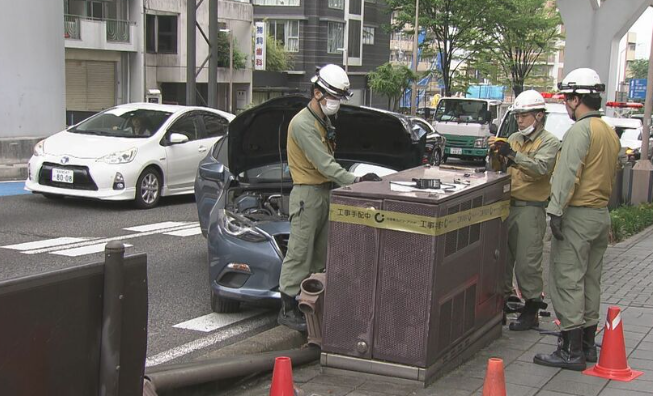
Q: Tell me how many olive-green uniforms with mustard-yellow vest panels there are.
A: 3